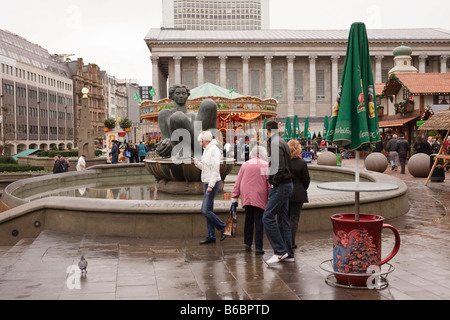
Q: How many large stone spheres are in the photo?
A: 3